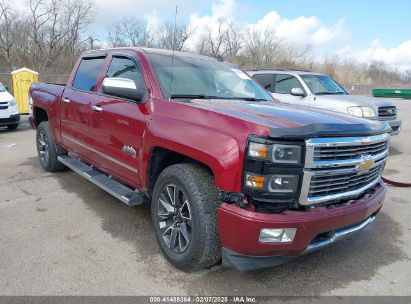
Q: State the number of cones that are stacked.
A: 0